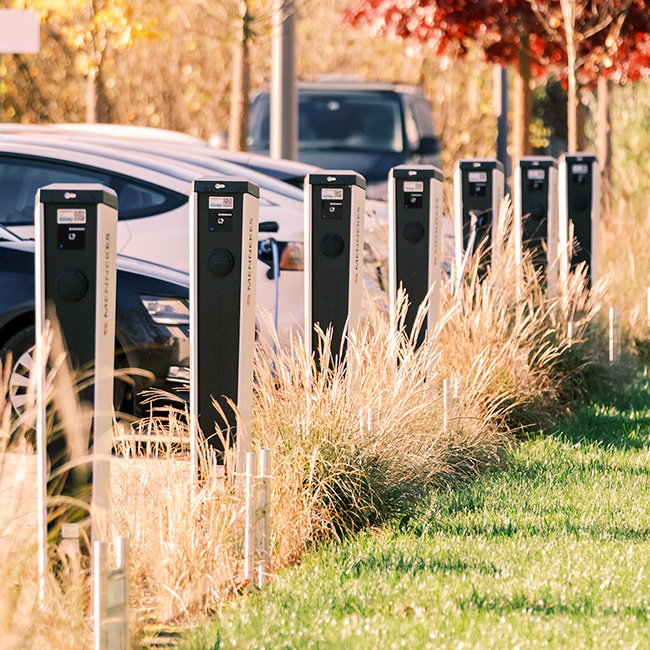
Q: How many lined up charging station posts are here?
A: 7